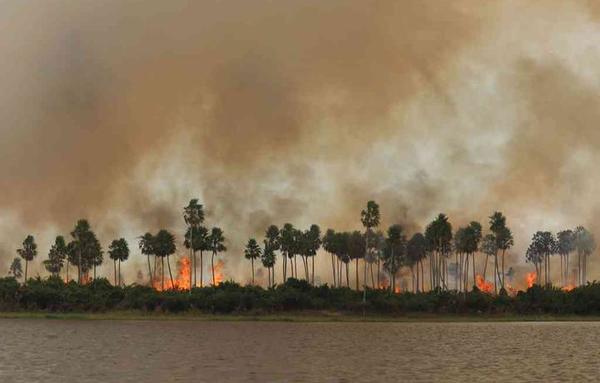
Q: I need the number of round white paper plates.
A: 0